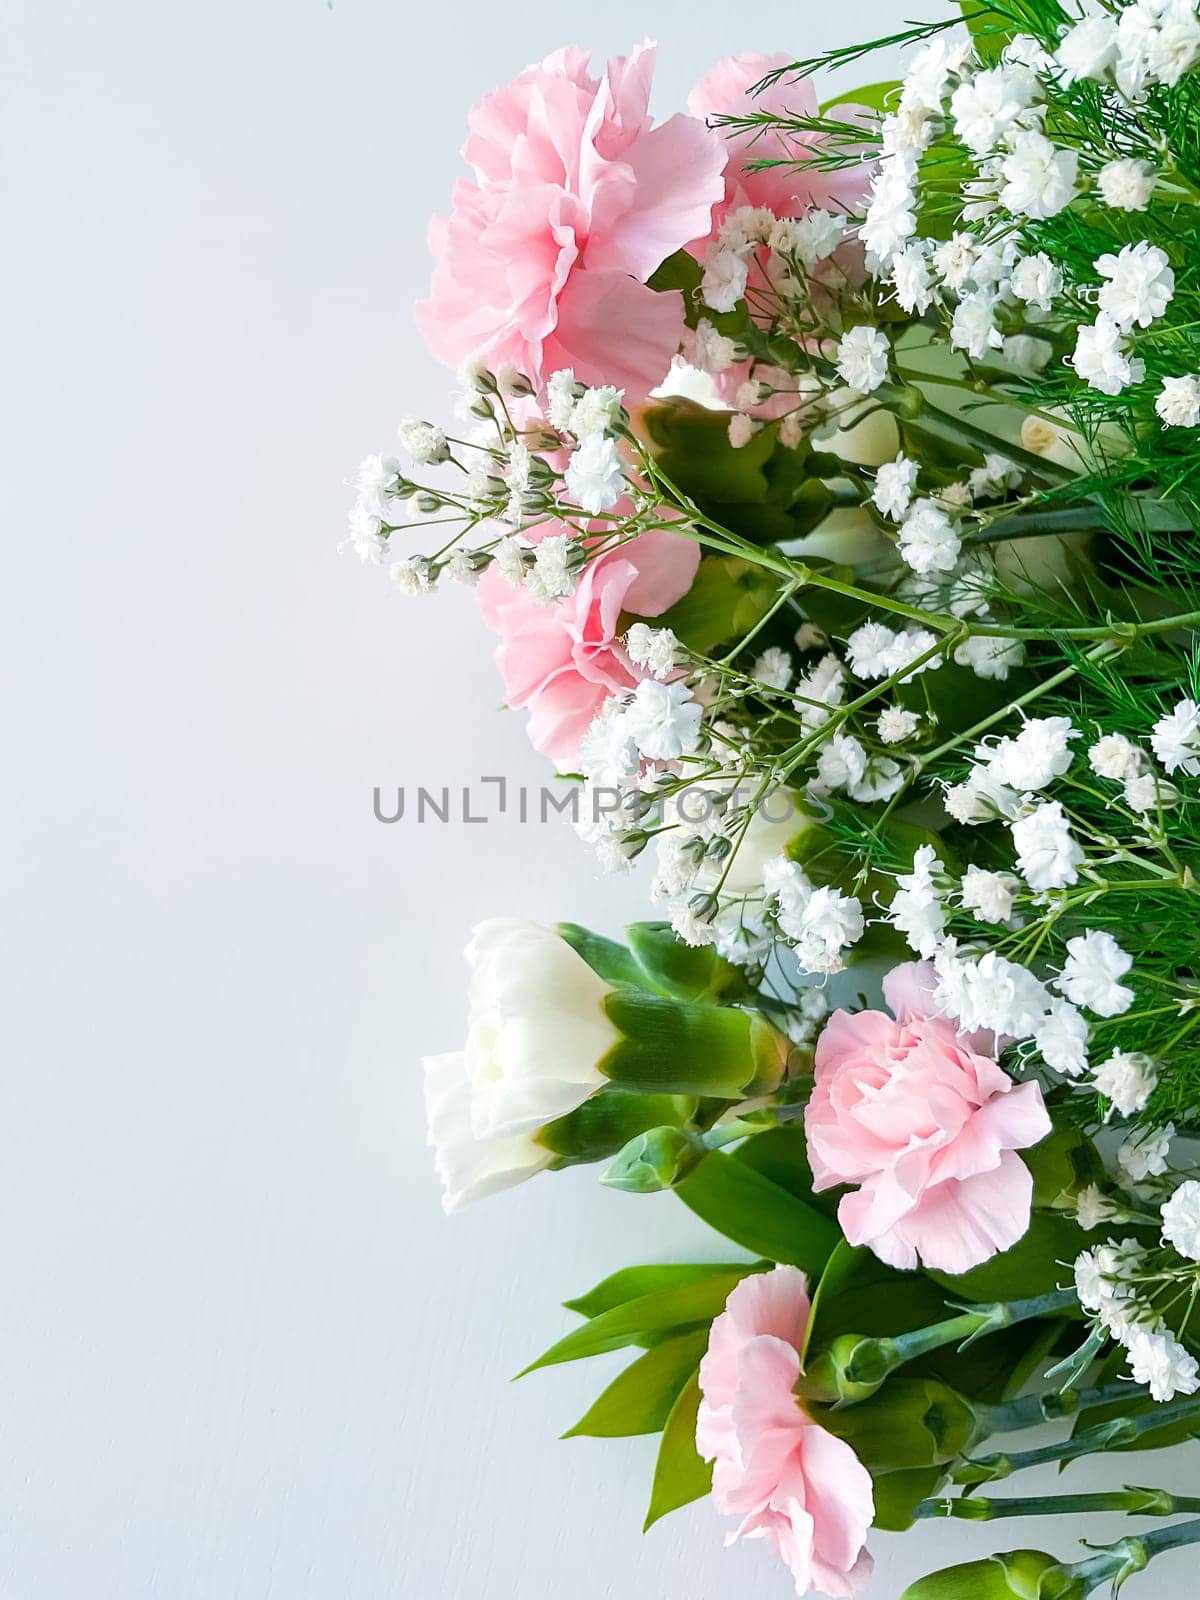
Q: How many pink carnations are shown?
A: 5